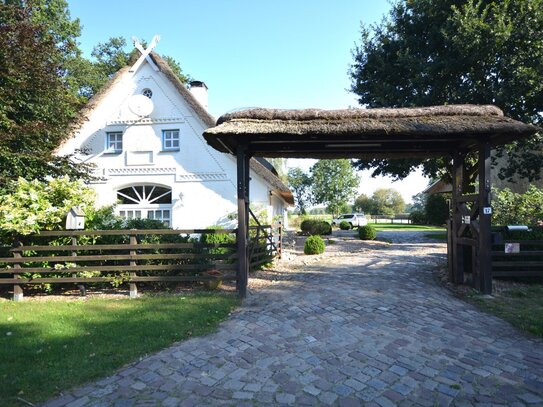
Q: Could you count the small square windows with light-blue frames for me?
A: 2